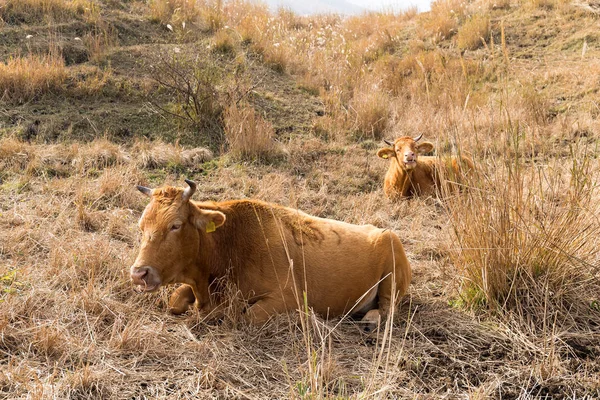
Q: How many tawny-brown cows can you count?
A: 2